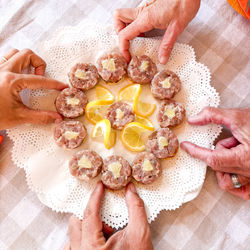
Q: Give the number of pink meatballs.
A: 12